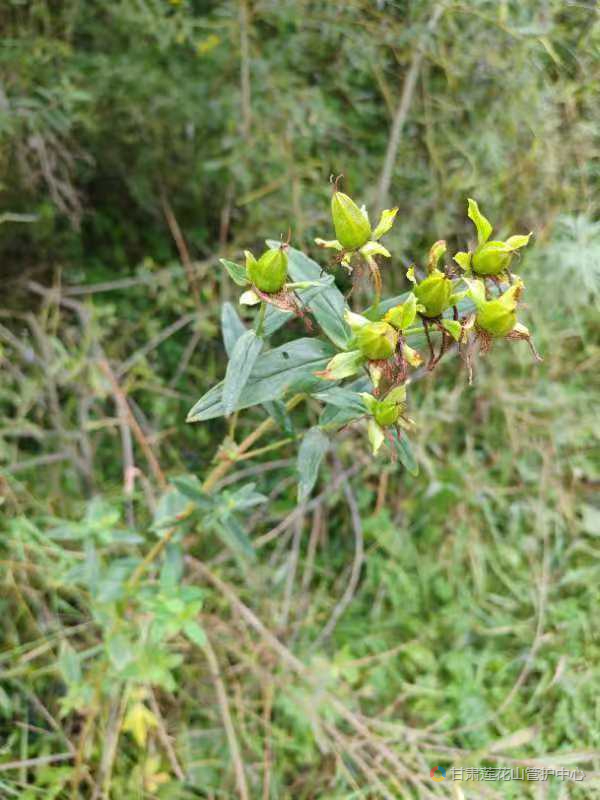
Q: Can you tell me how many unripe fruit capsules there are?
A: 7